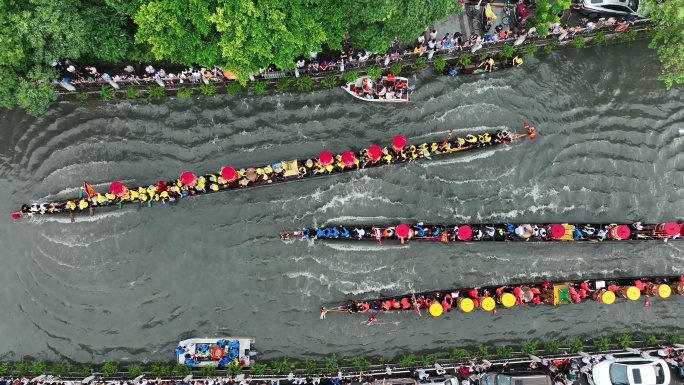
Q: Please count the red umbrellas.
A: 12